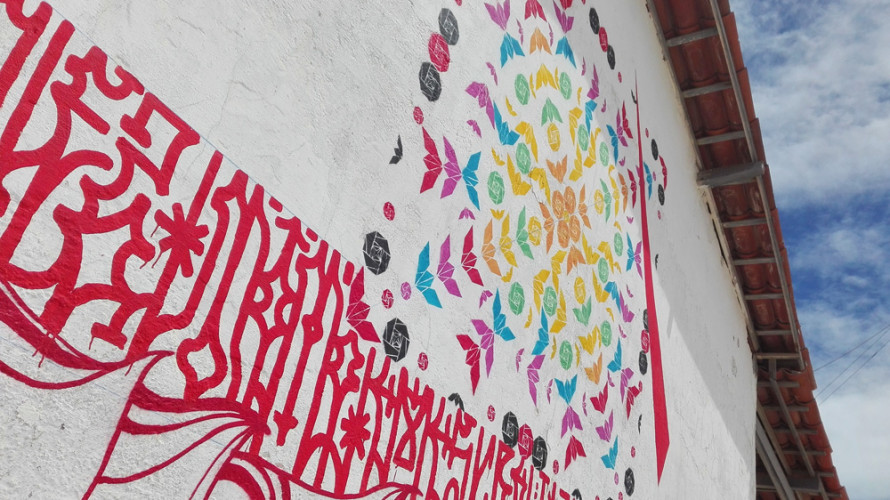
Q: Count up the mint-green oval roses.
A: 12